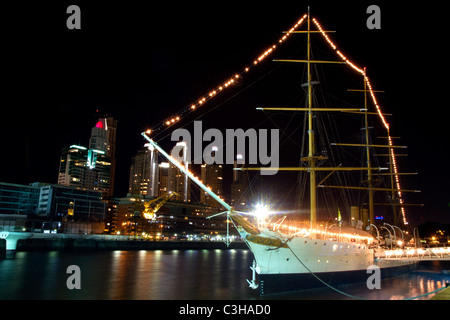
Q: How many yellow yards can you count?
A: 12